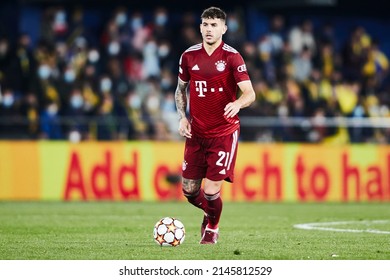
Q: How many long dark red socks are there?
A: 2